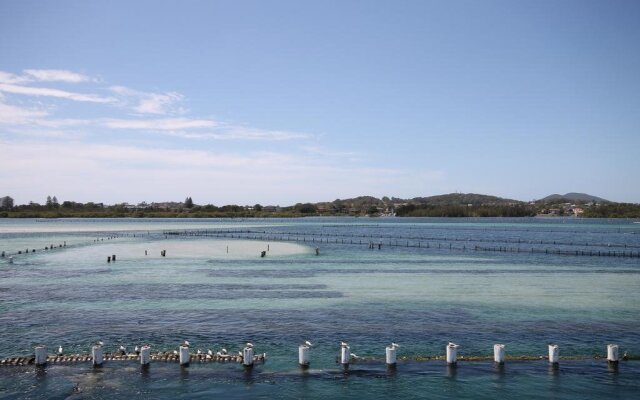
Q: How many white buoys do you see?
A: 12